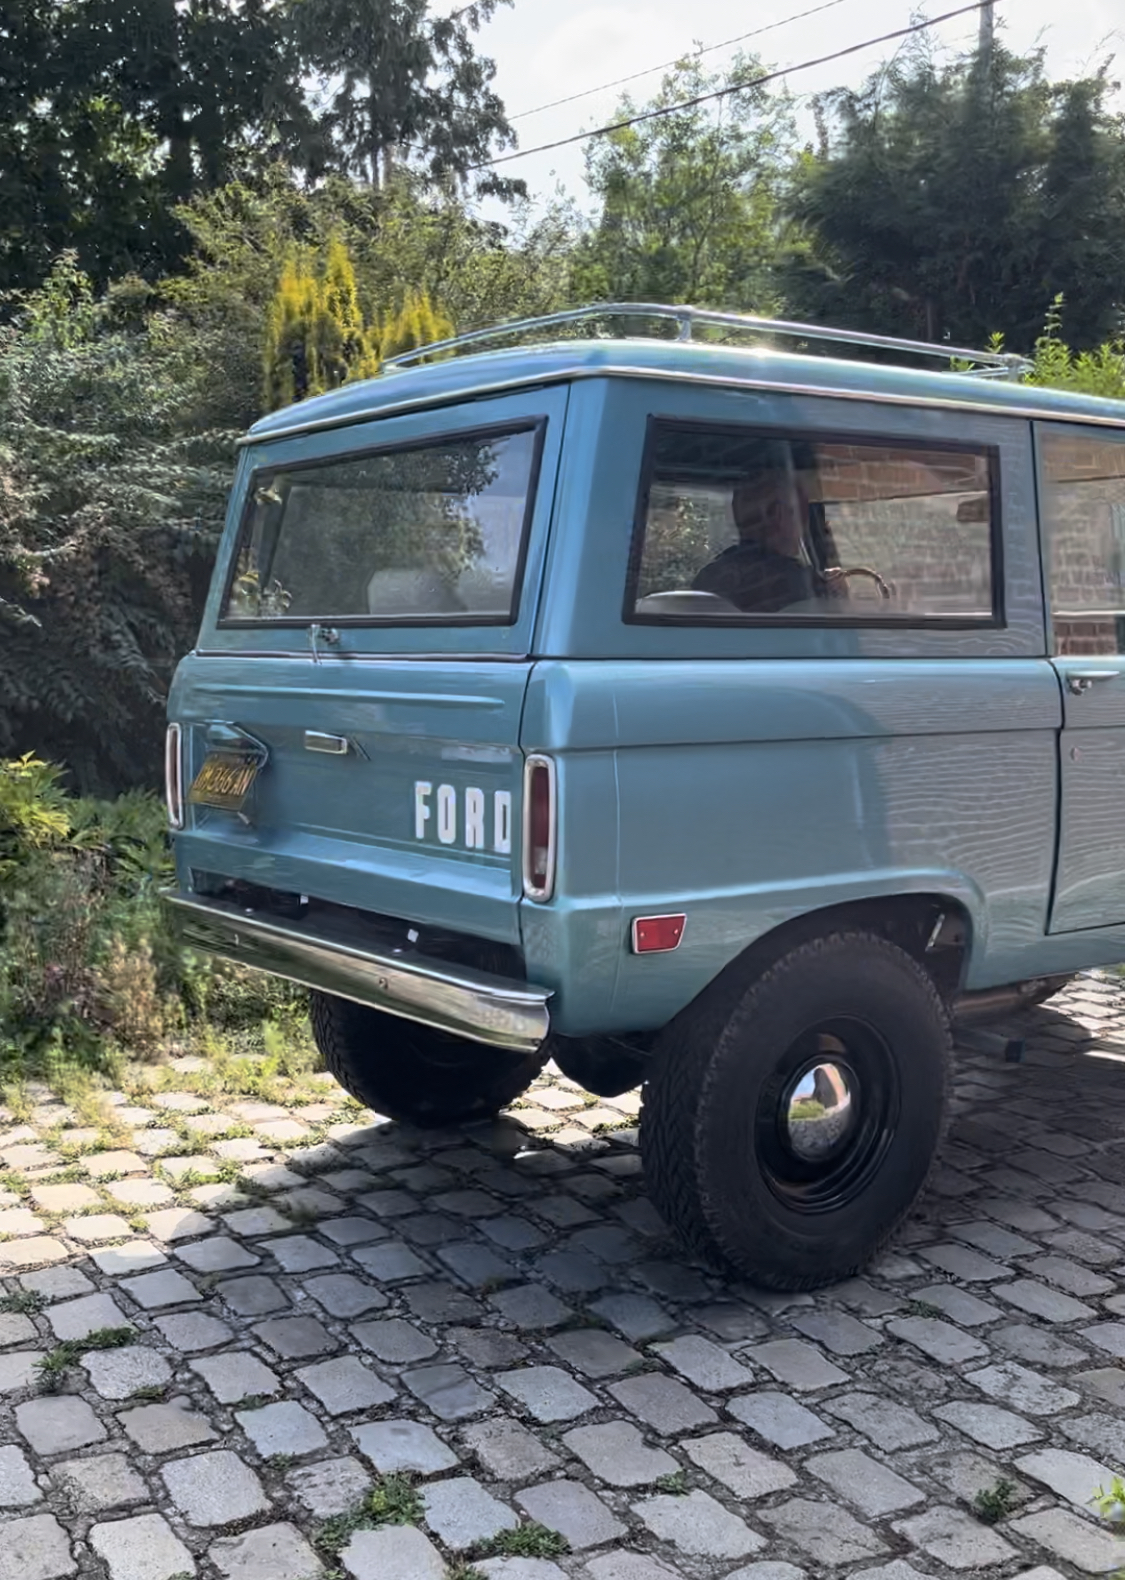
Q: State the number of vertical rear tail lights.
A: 2